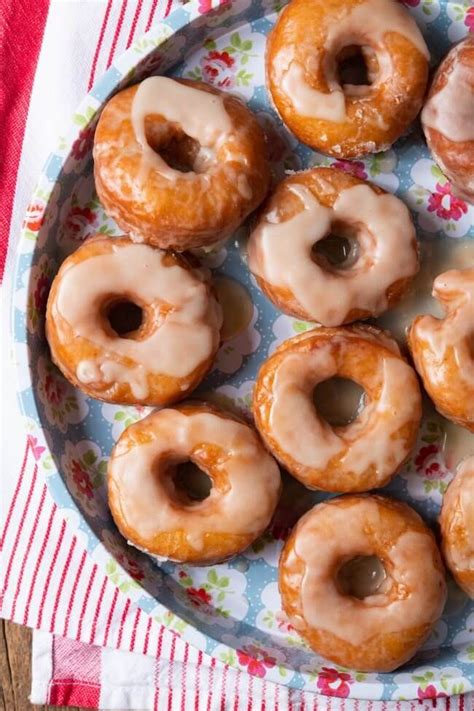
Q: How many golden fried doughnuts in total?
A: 10